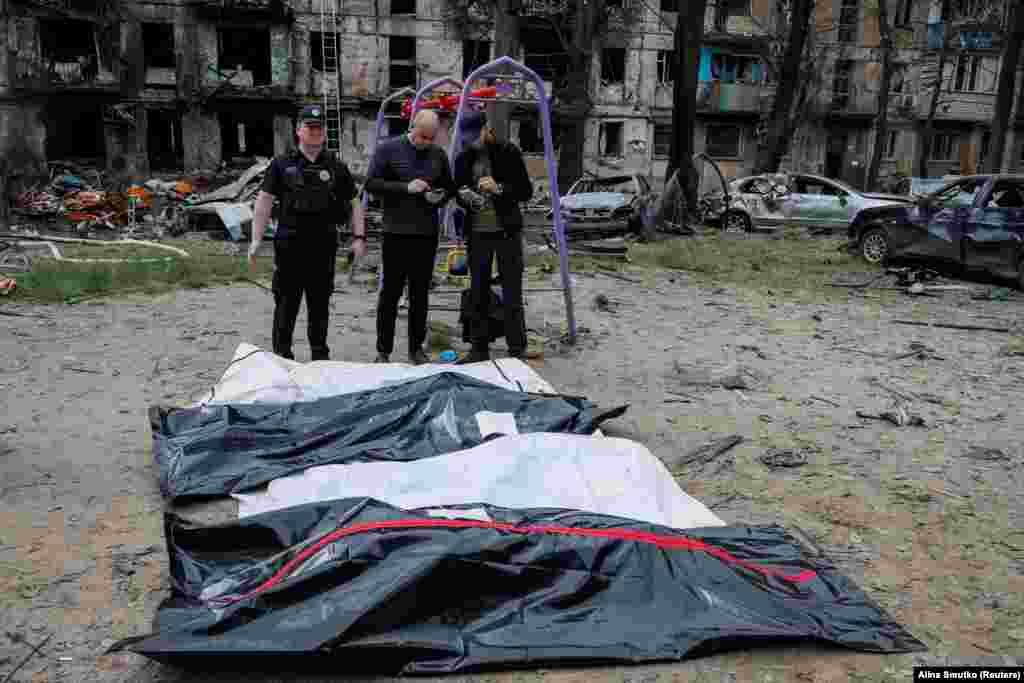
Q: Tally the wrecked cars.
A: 3